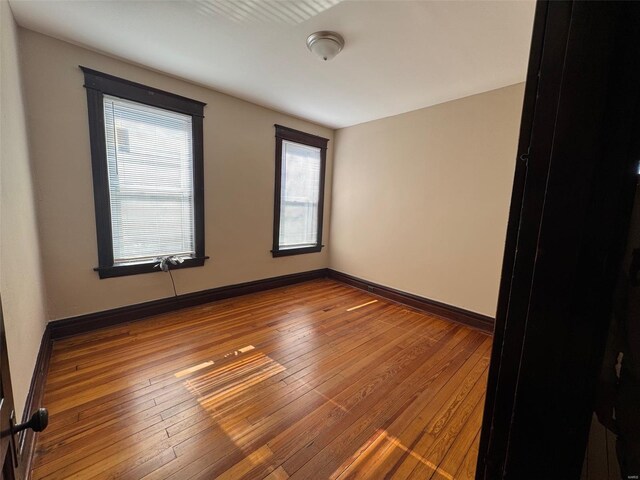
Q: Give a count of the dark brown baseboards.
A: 3